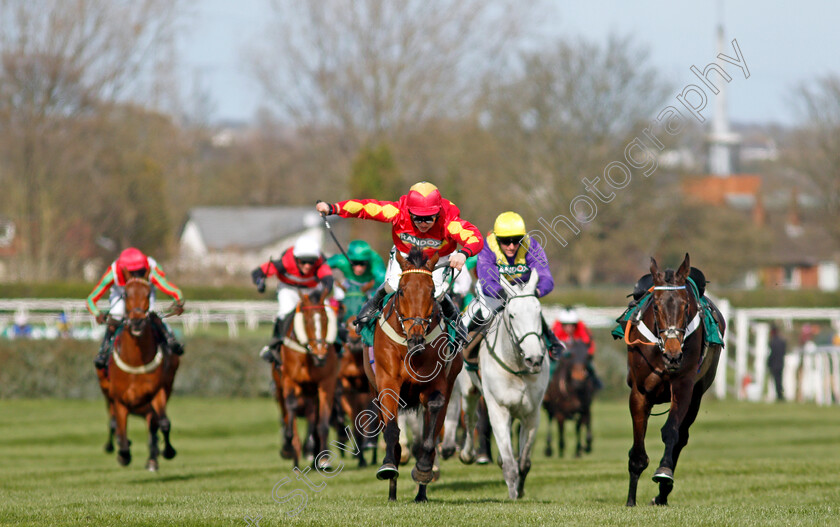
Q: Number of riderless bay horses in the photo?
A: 1